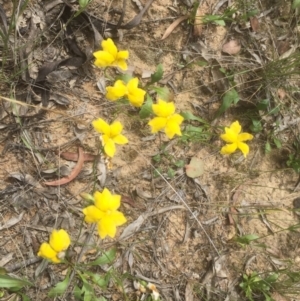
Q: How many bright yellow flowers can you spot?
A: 7